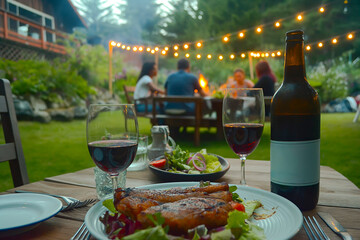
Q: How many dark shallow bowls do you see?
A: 1